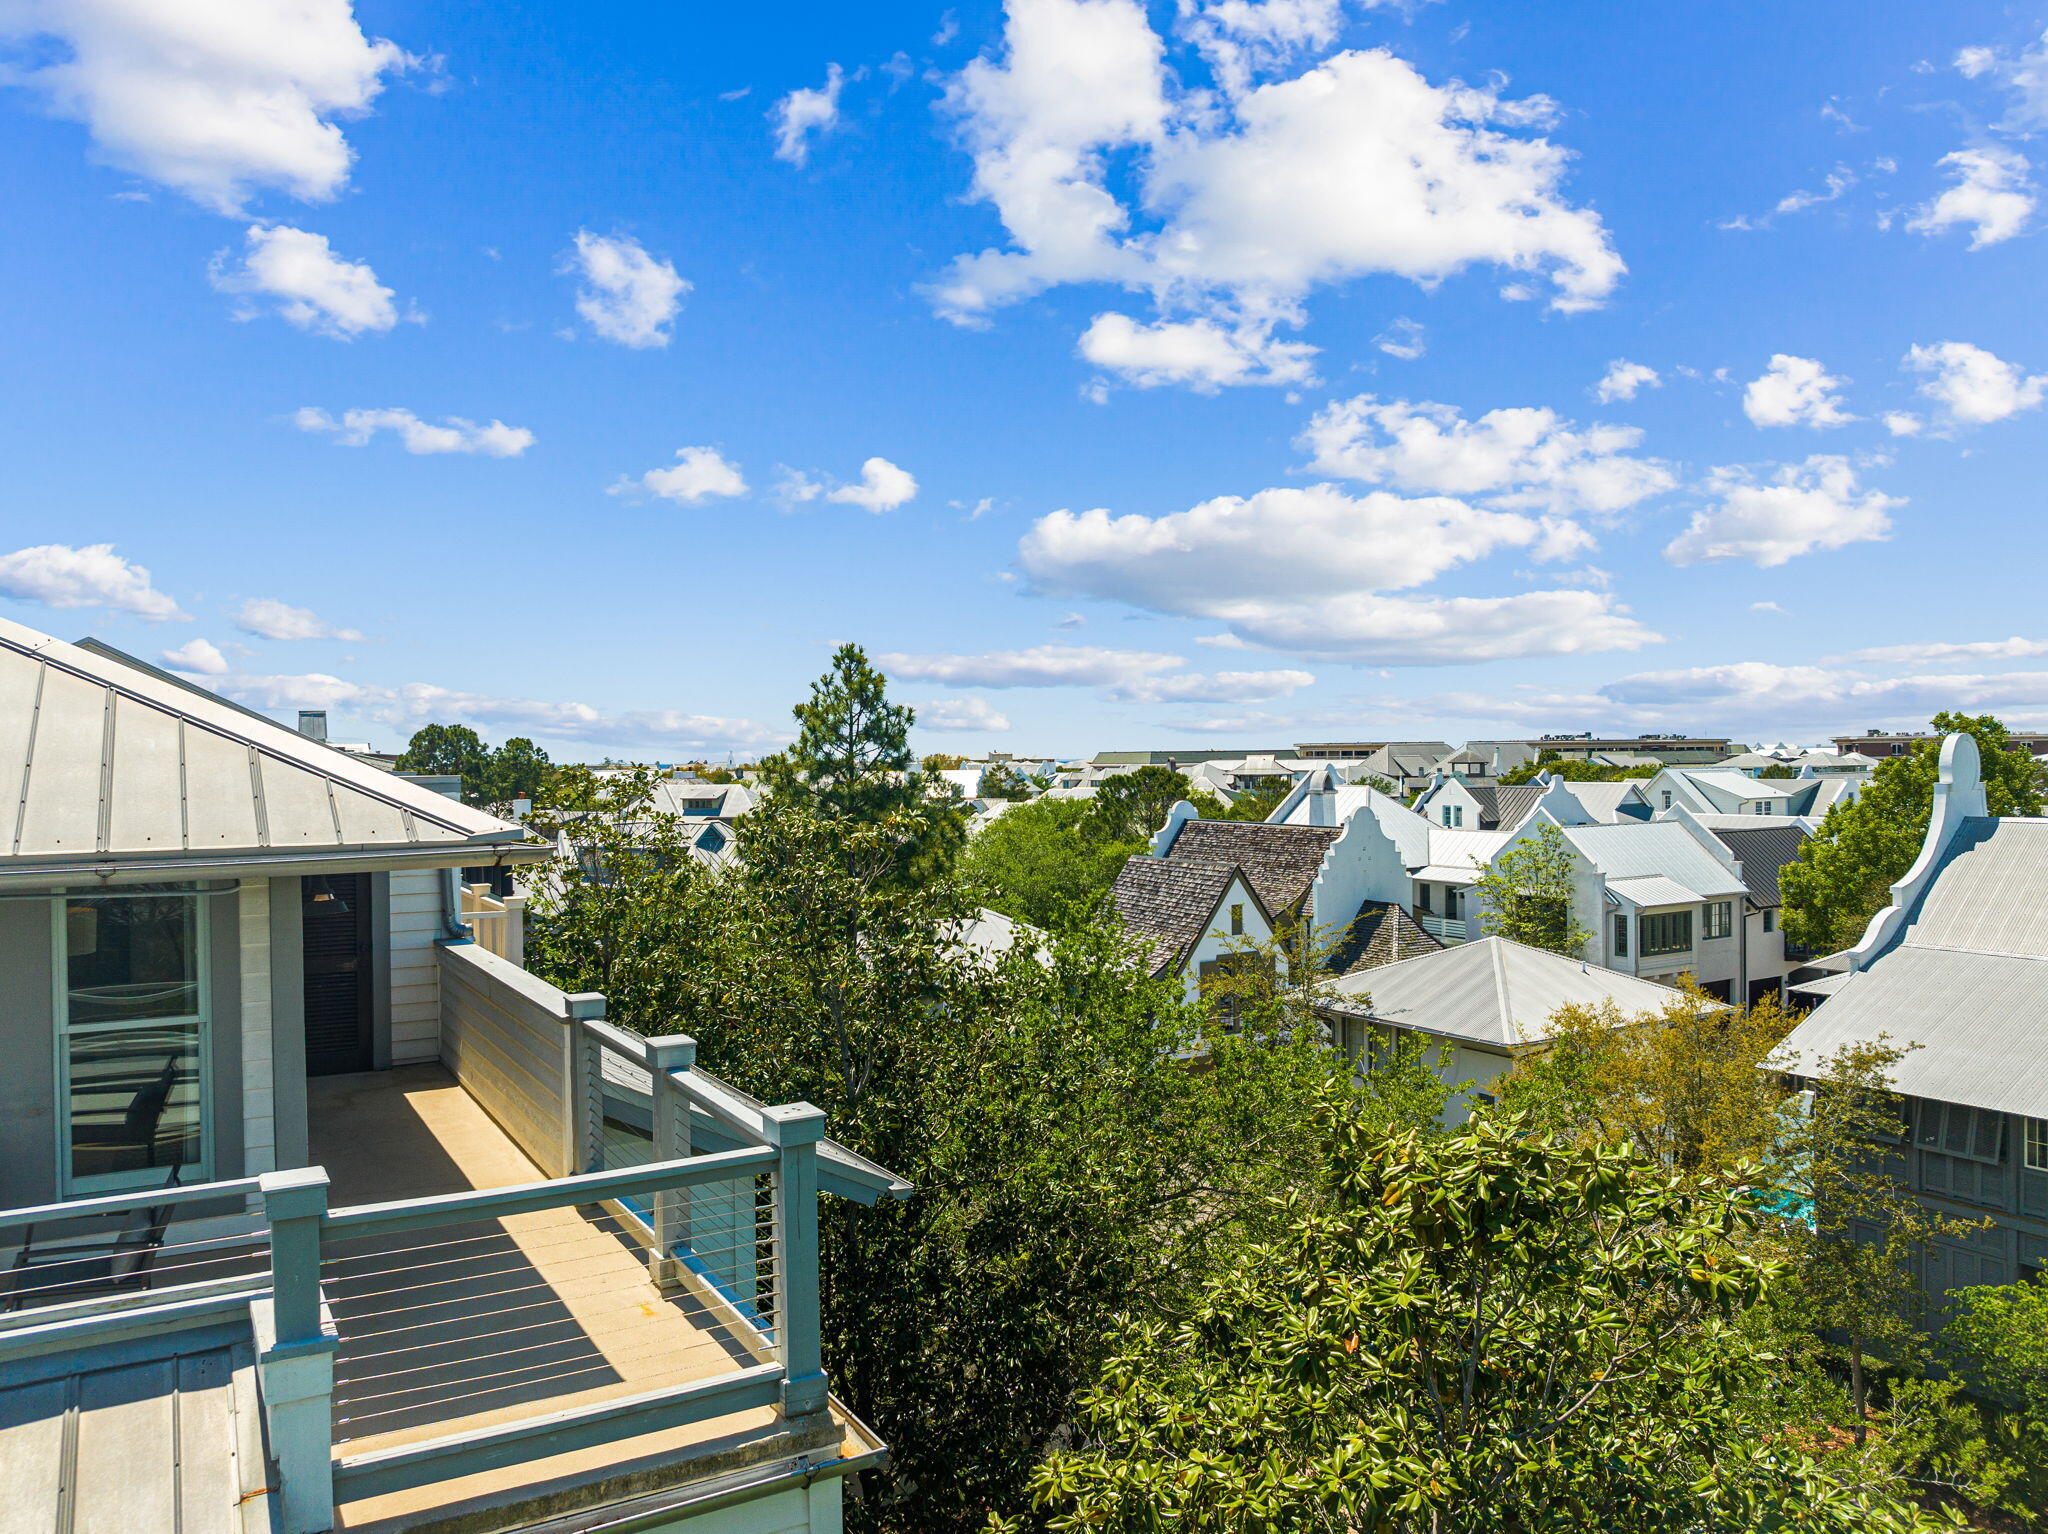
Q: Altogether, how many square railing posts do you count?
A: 6